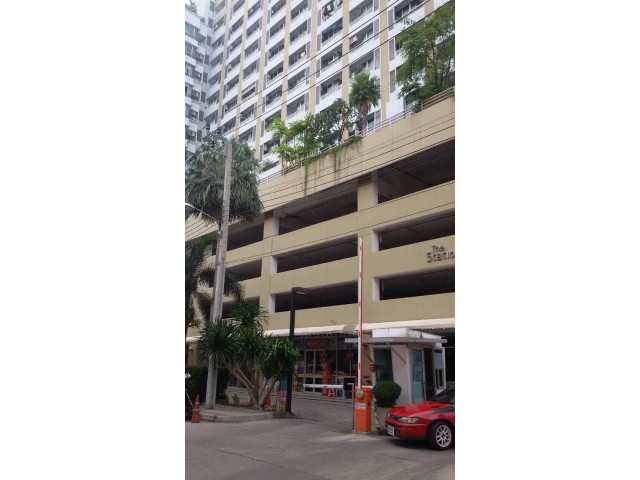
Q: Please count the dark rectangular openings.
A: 9